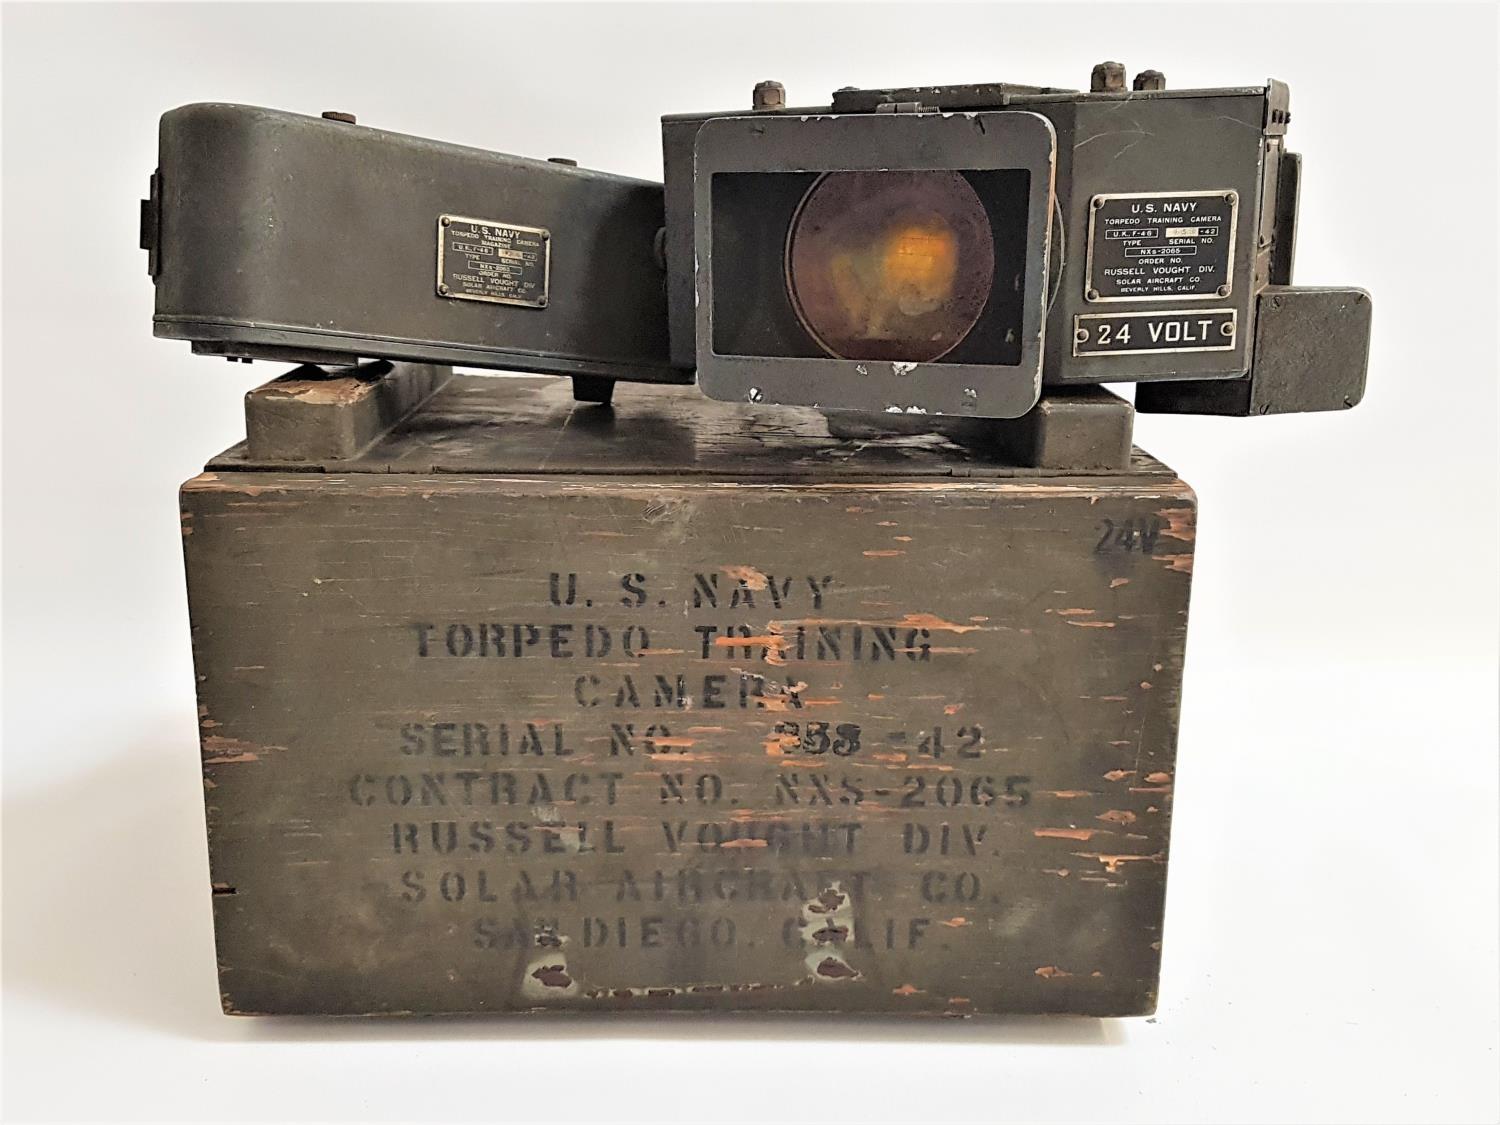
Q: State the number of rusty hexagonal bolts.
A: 3